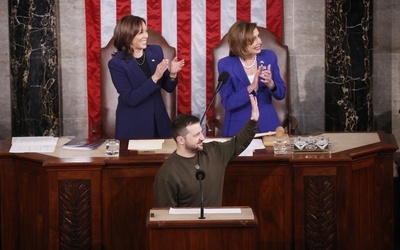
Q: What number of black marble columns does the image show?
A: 2